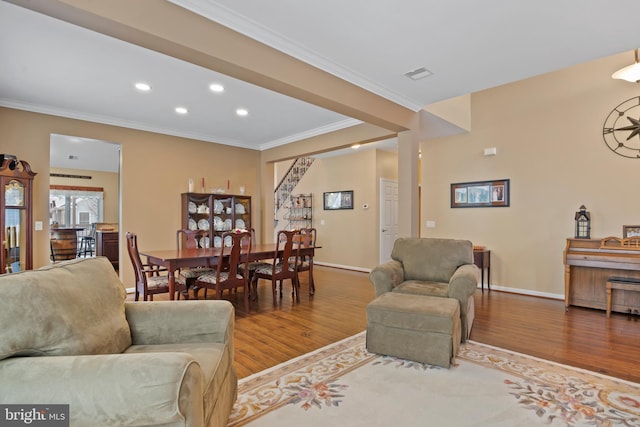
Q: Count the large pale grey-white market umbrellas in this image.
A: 0